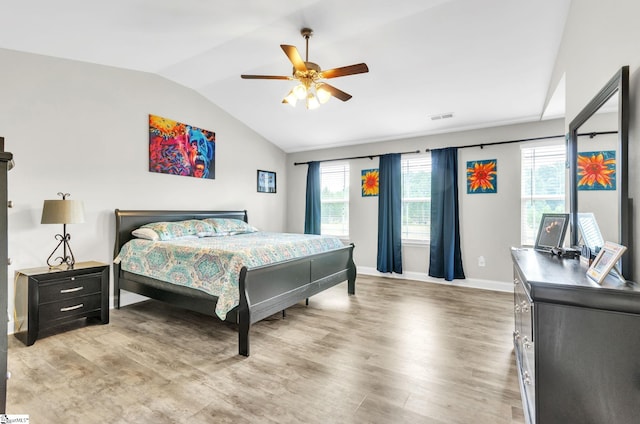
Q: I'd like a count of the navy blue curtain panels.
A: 3